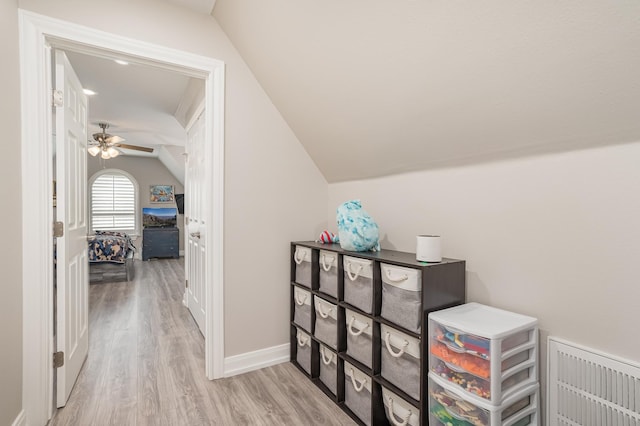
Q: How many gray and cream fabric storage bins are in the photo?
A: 12